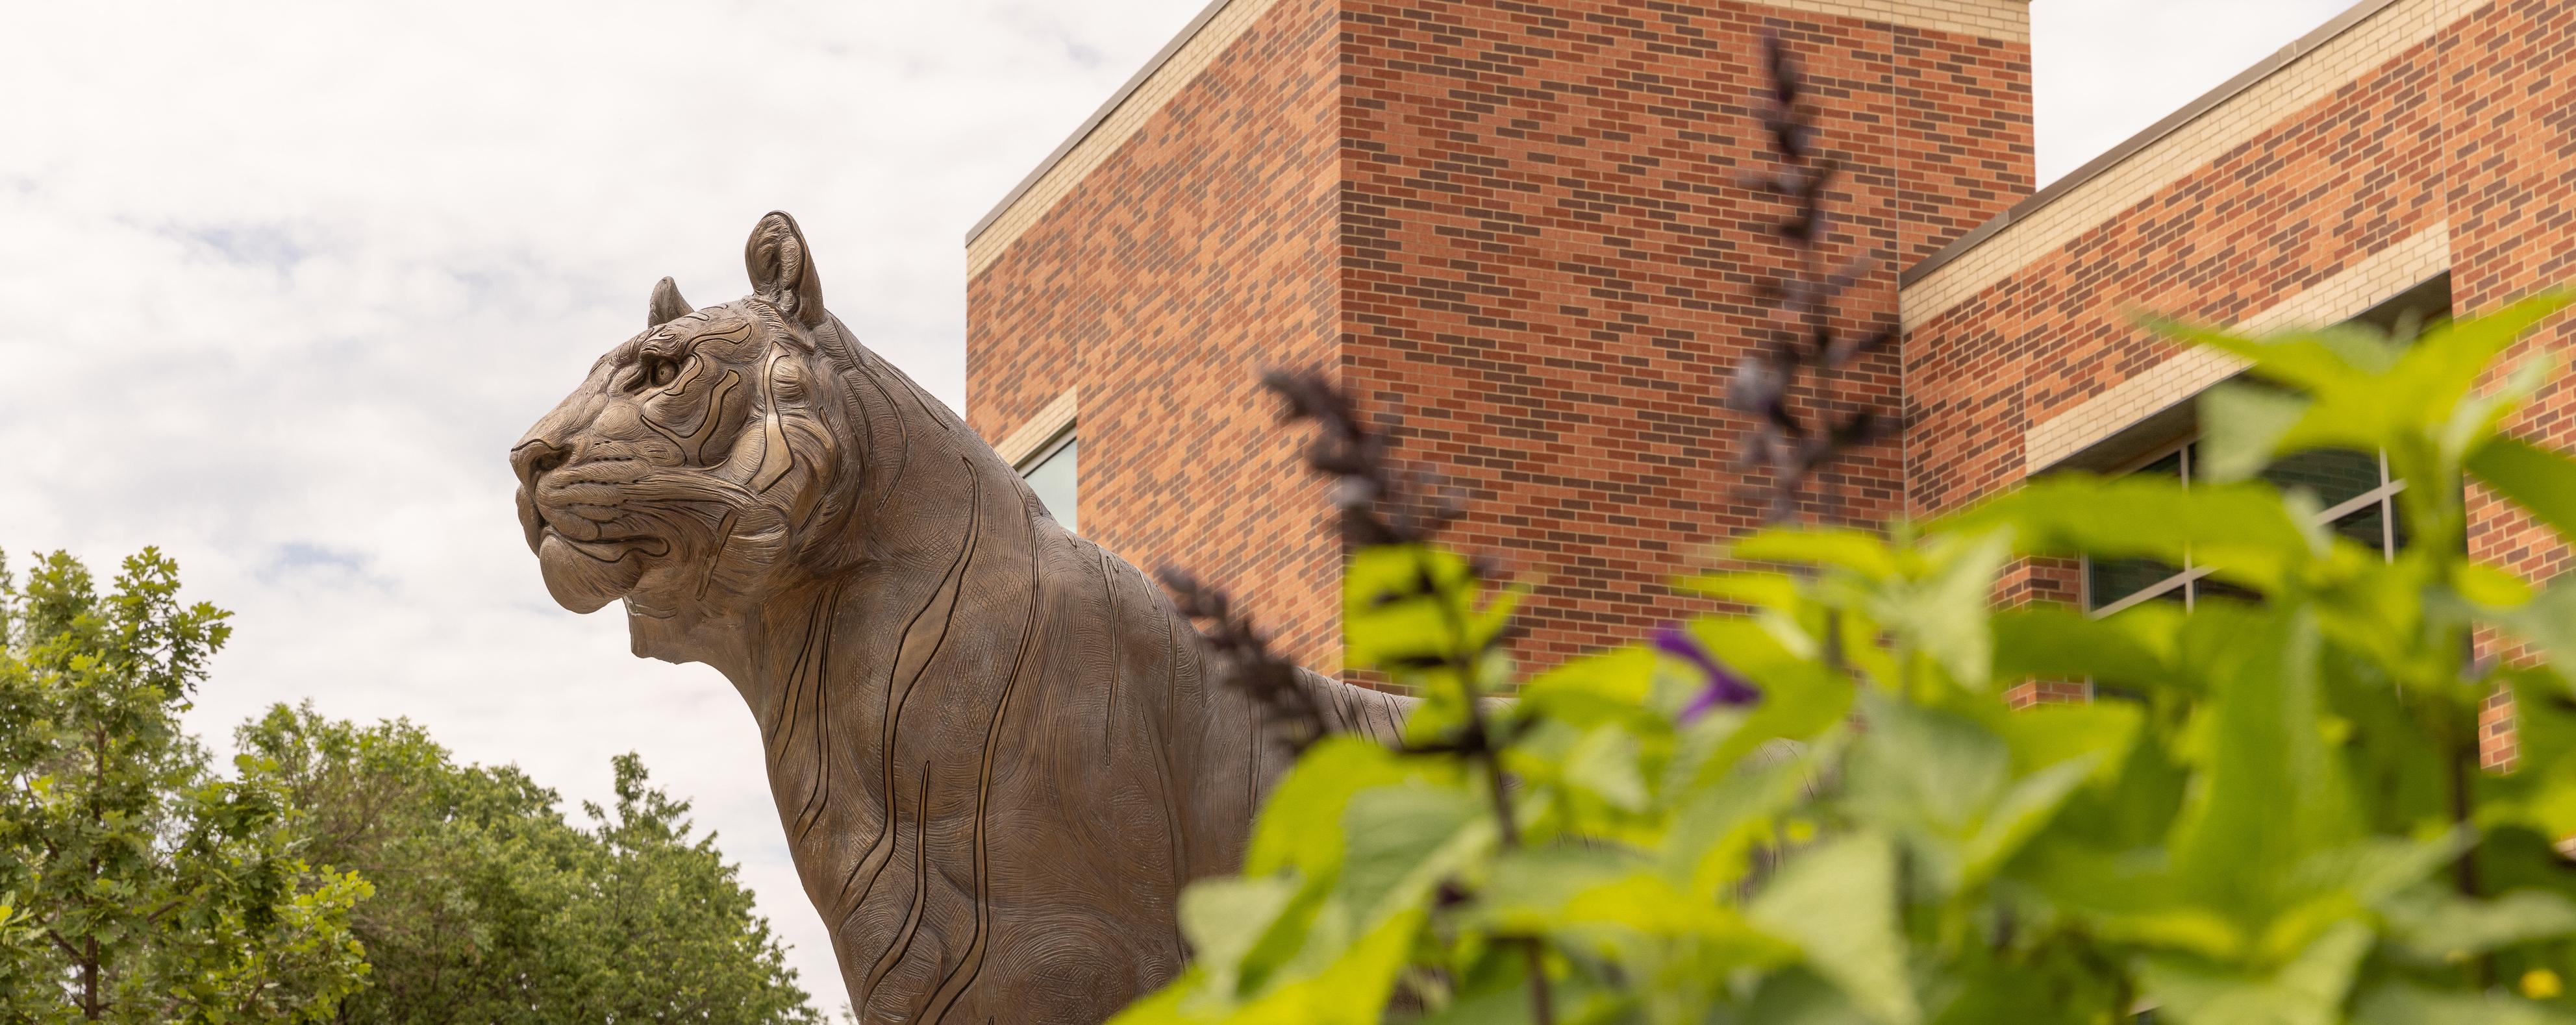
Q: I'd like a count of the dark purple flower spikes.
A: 3